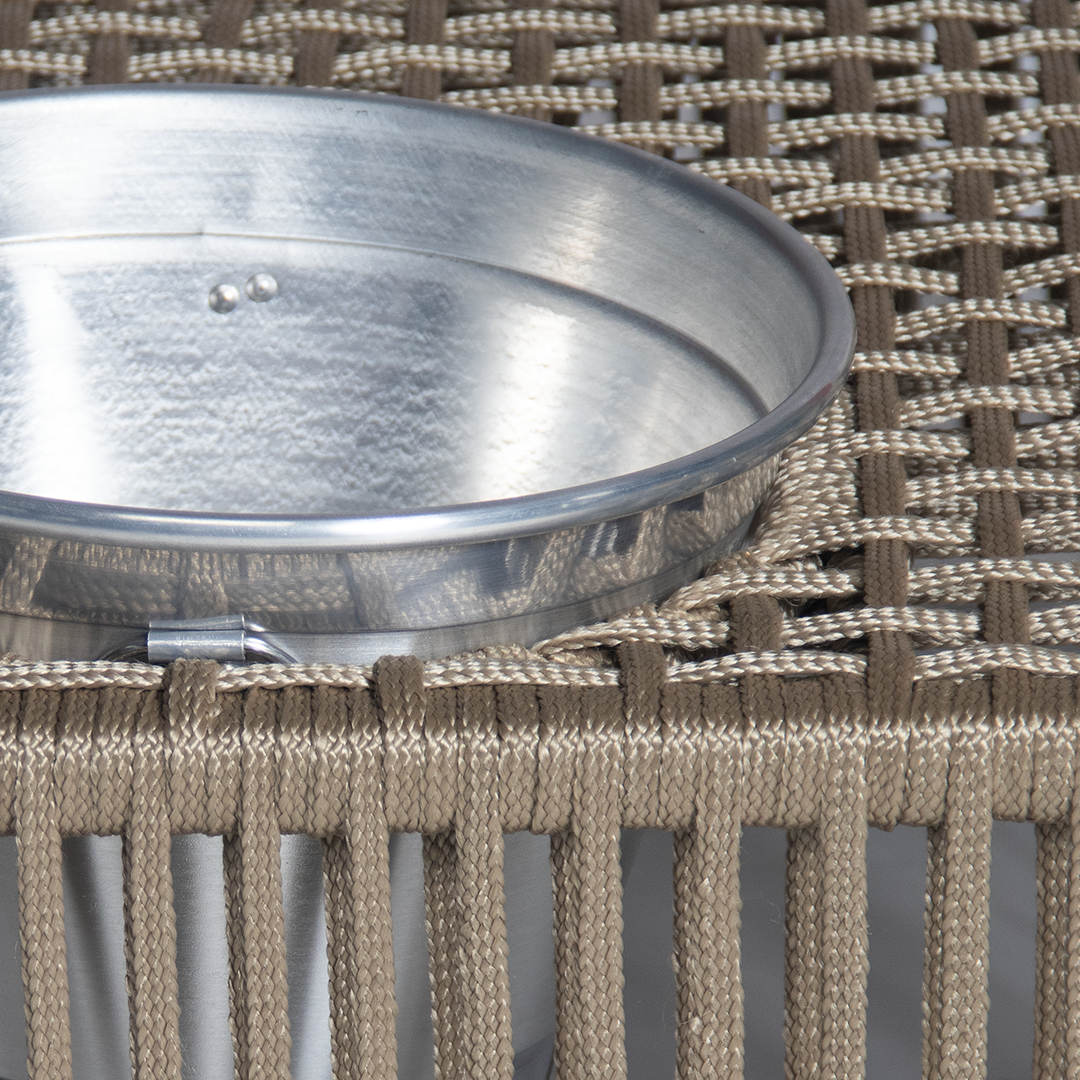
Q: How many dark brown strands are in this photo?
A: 11